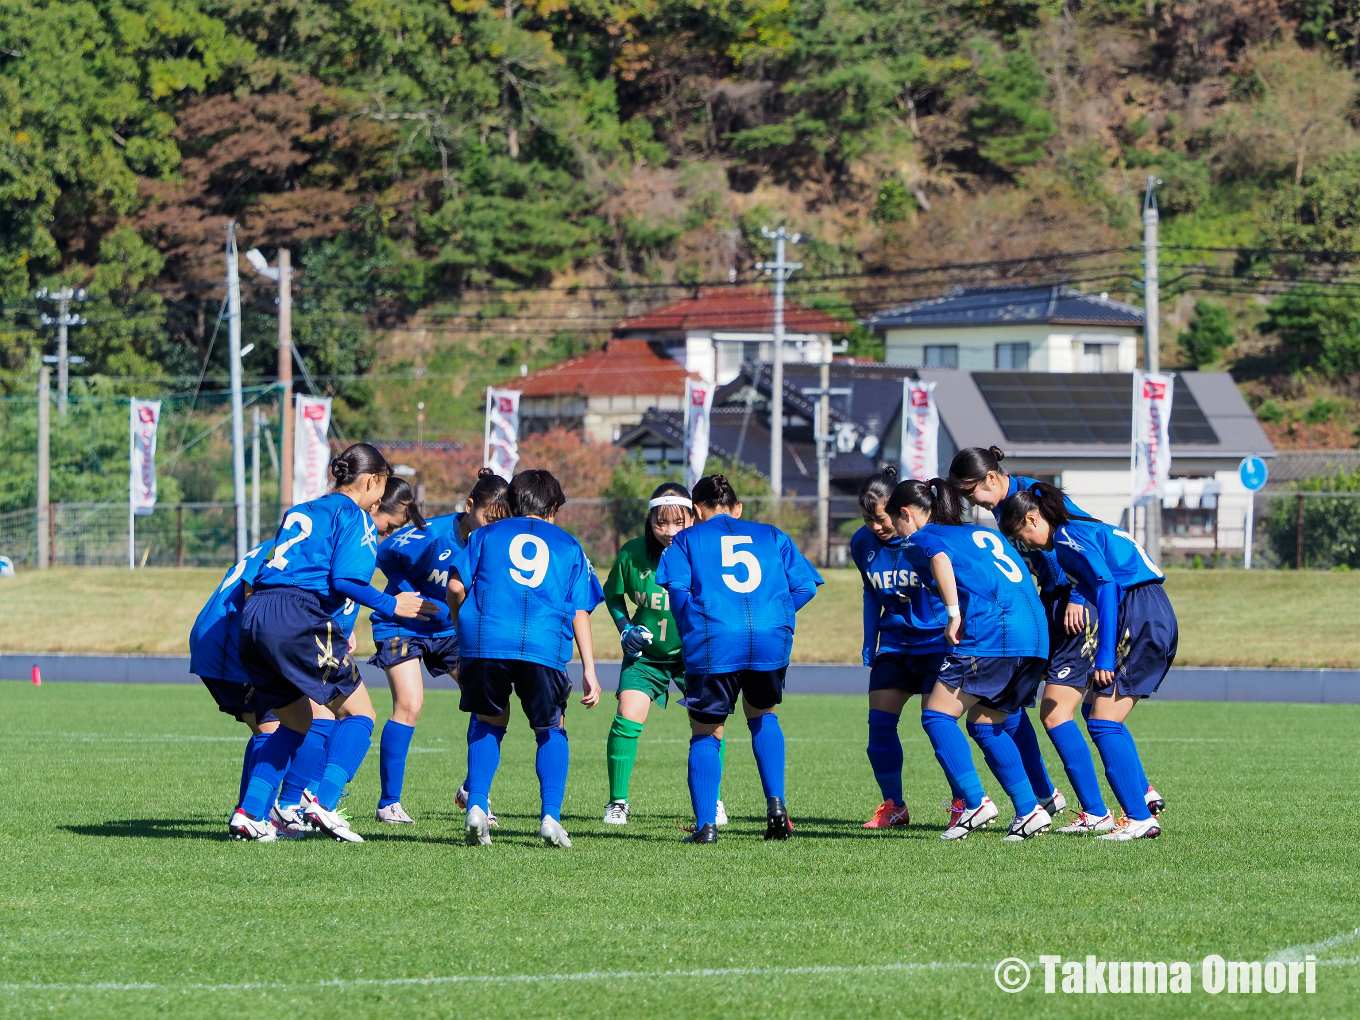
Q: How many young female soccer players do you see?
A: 11